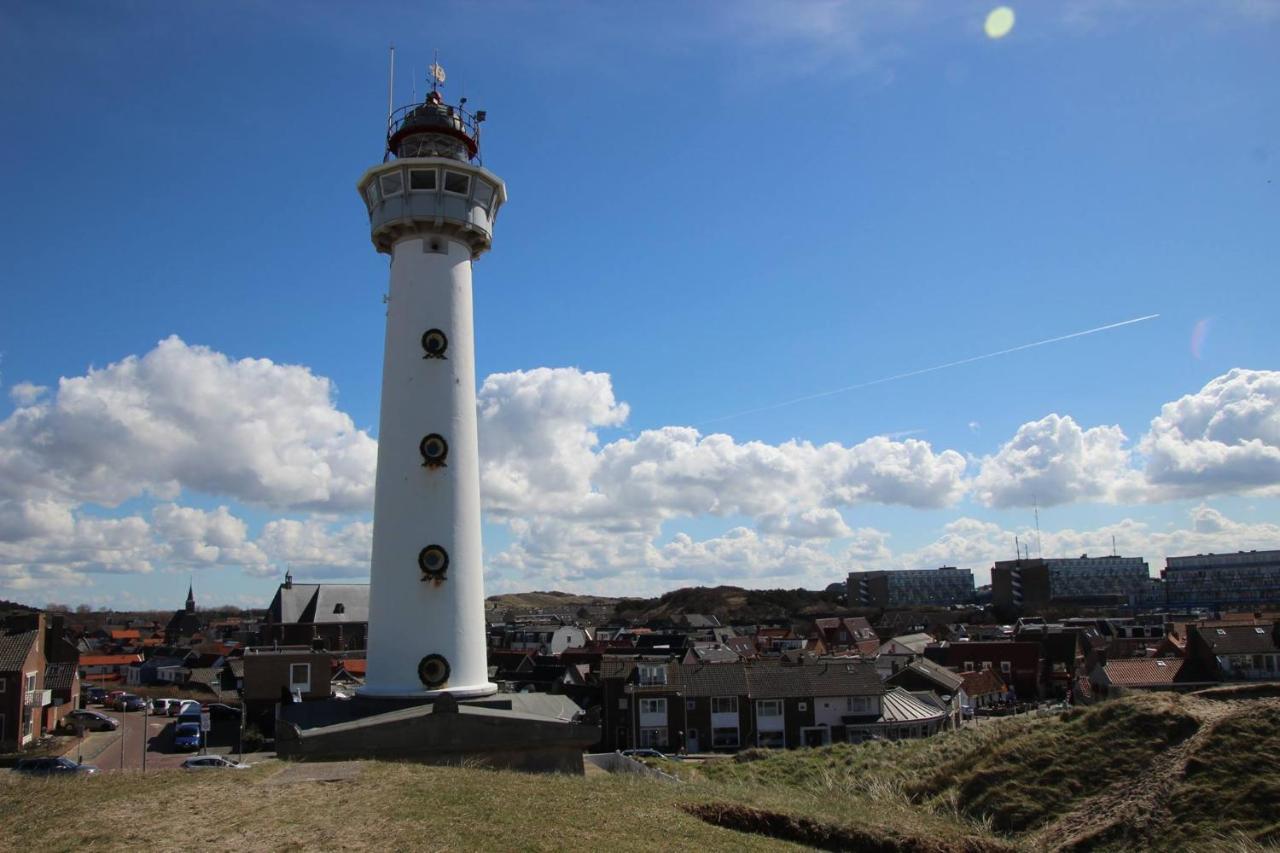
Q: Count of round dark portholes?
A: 4